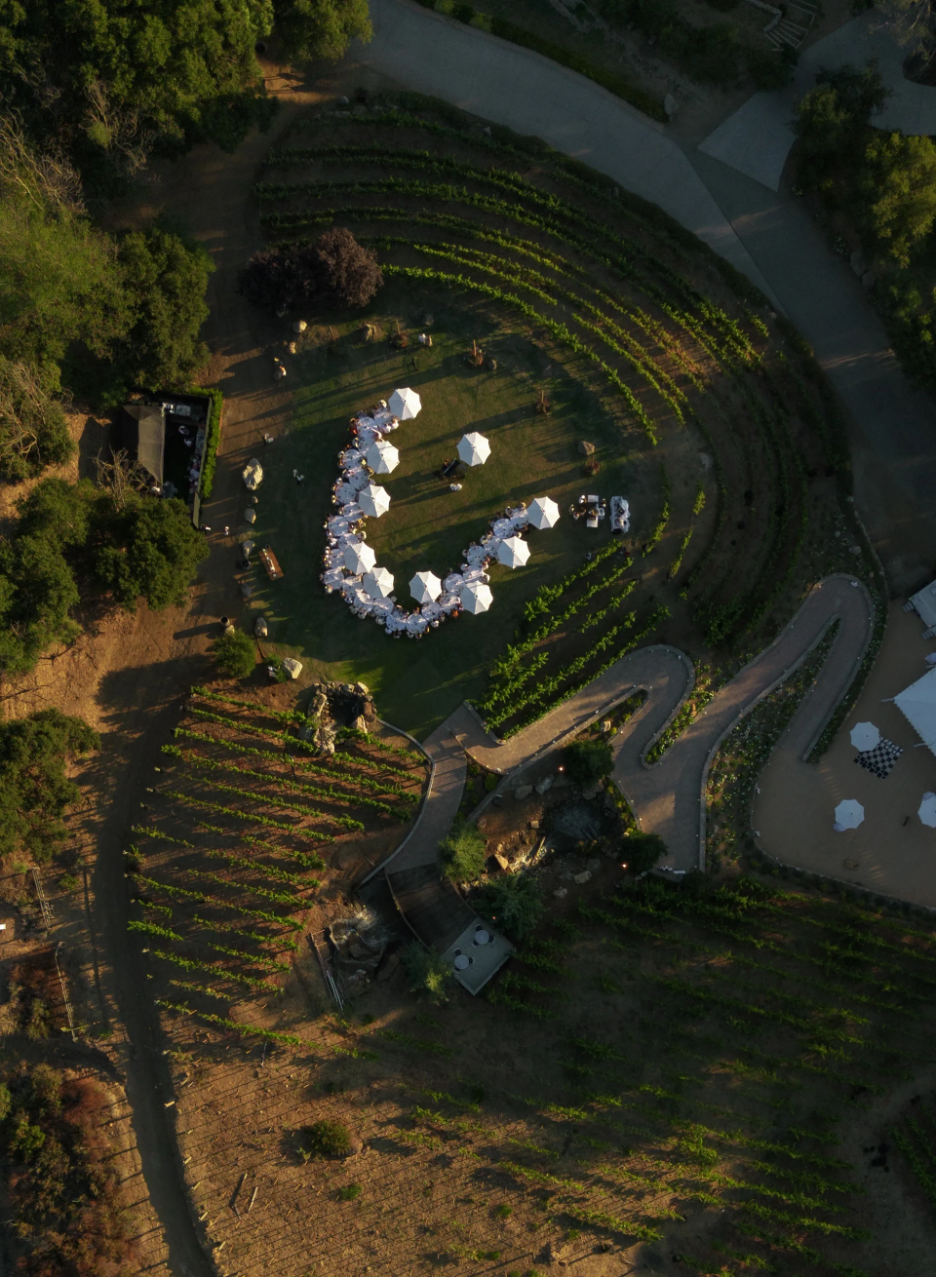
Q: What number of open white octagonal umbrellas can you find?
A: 13